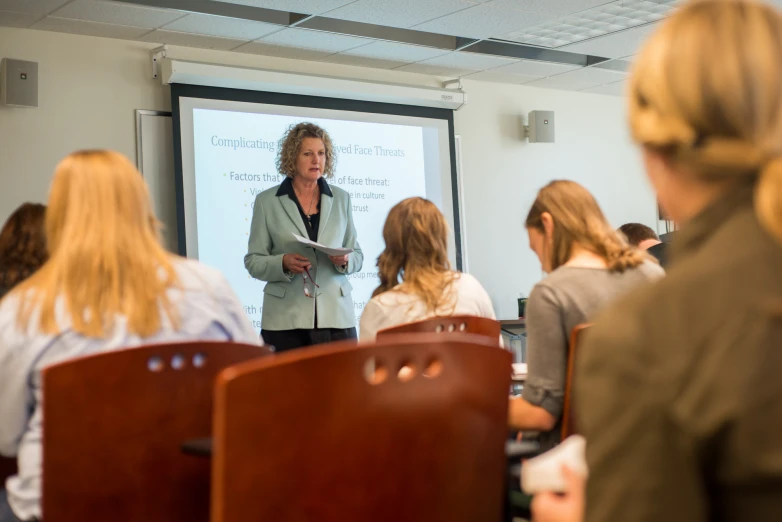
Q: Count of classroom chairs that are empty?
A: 1